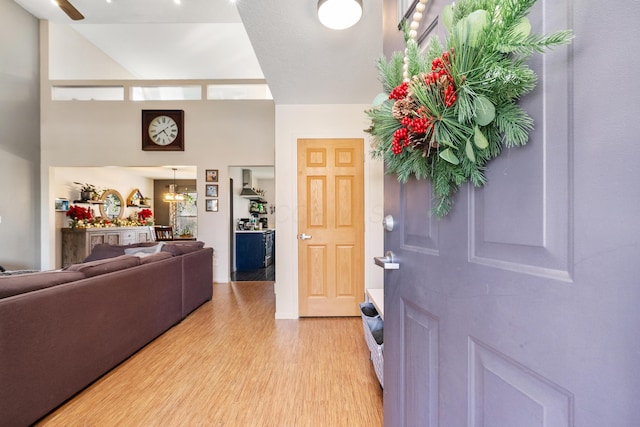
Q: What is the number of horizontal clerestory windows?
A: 3